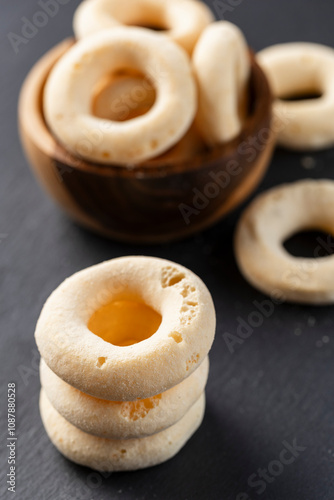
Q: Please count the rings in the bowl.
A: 3